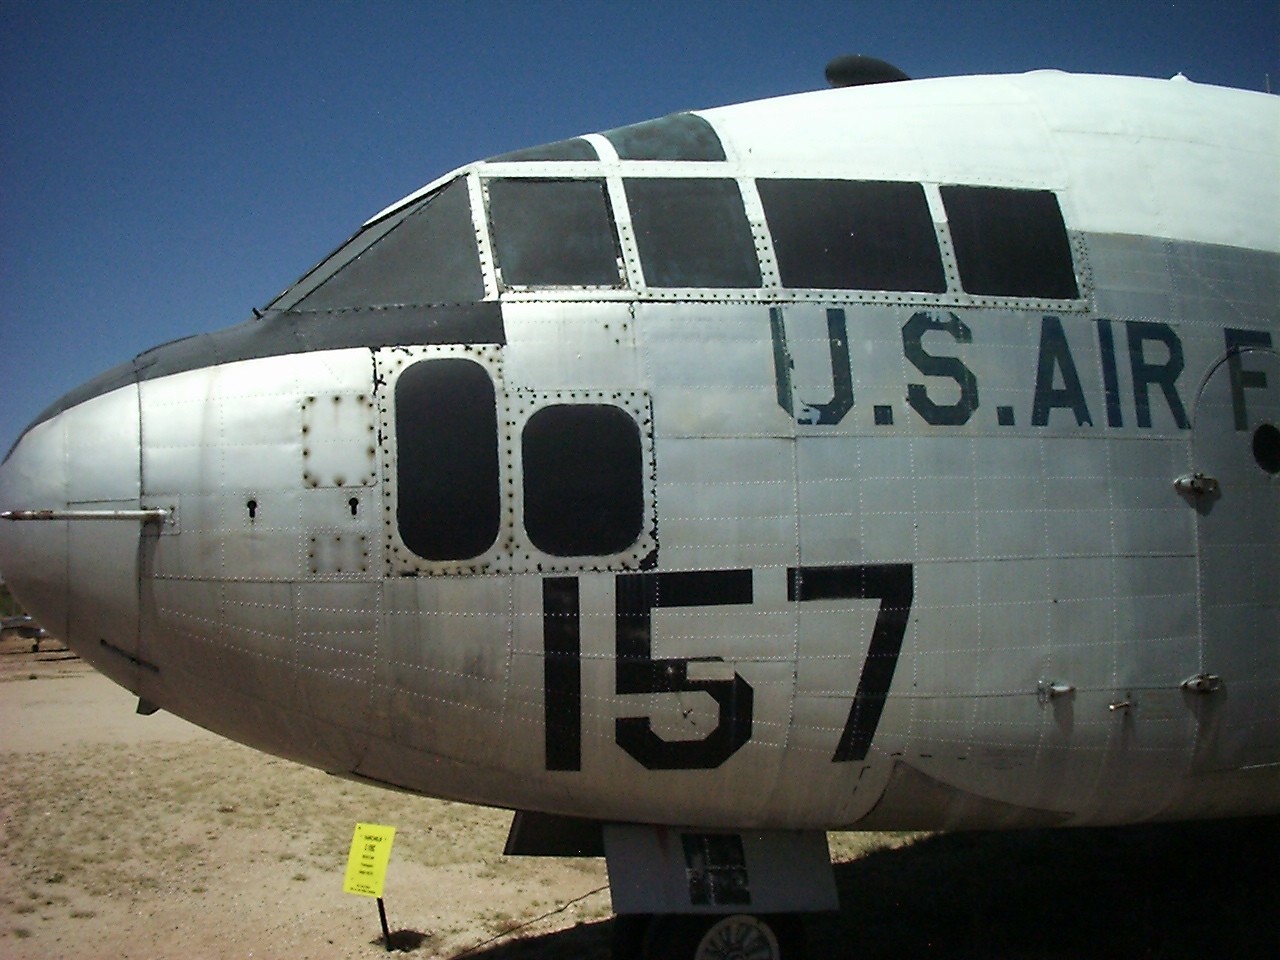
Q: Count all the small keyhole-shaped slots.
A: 2